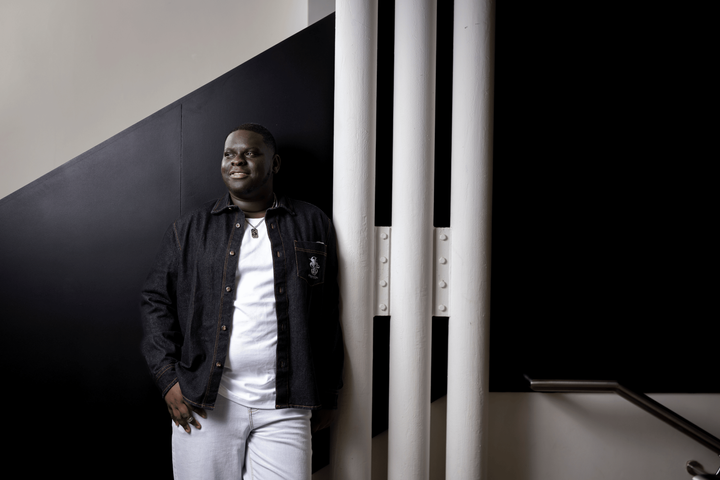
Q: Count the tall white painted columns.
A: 3